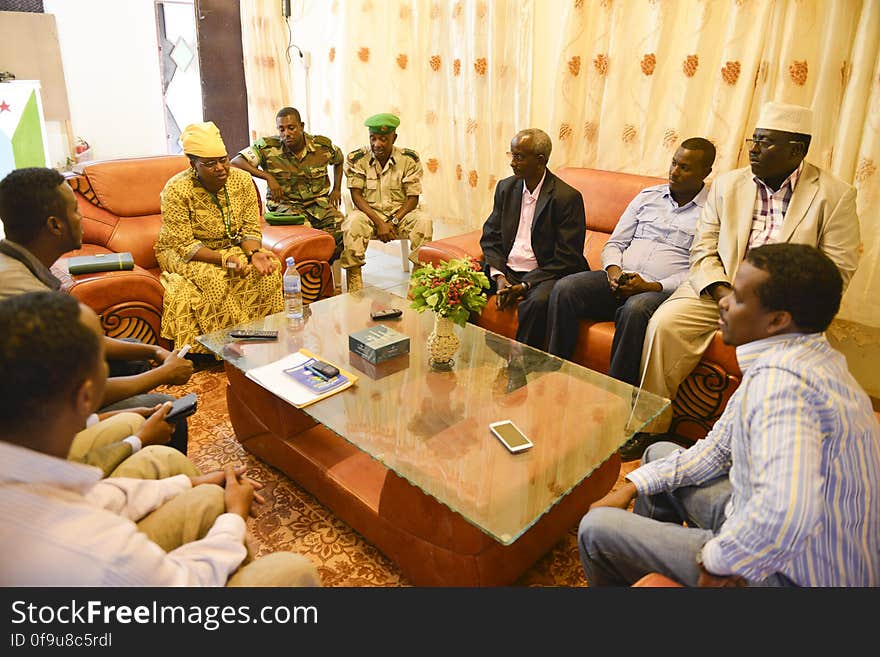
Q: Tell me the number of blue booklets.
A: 1